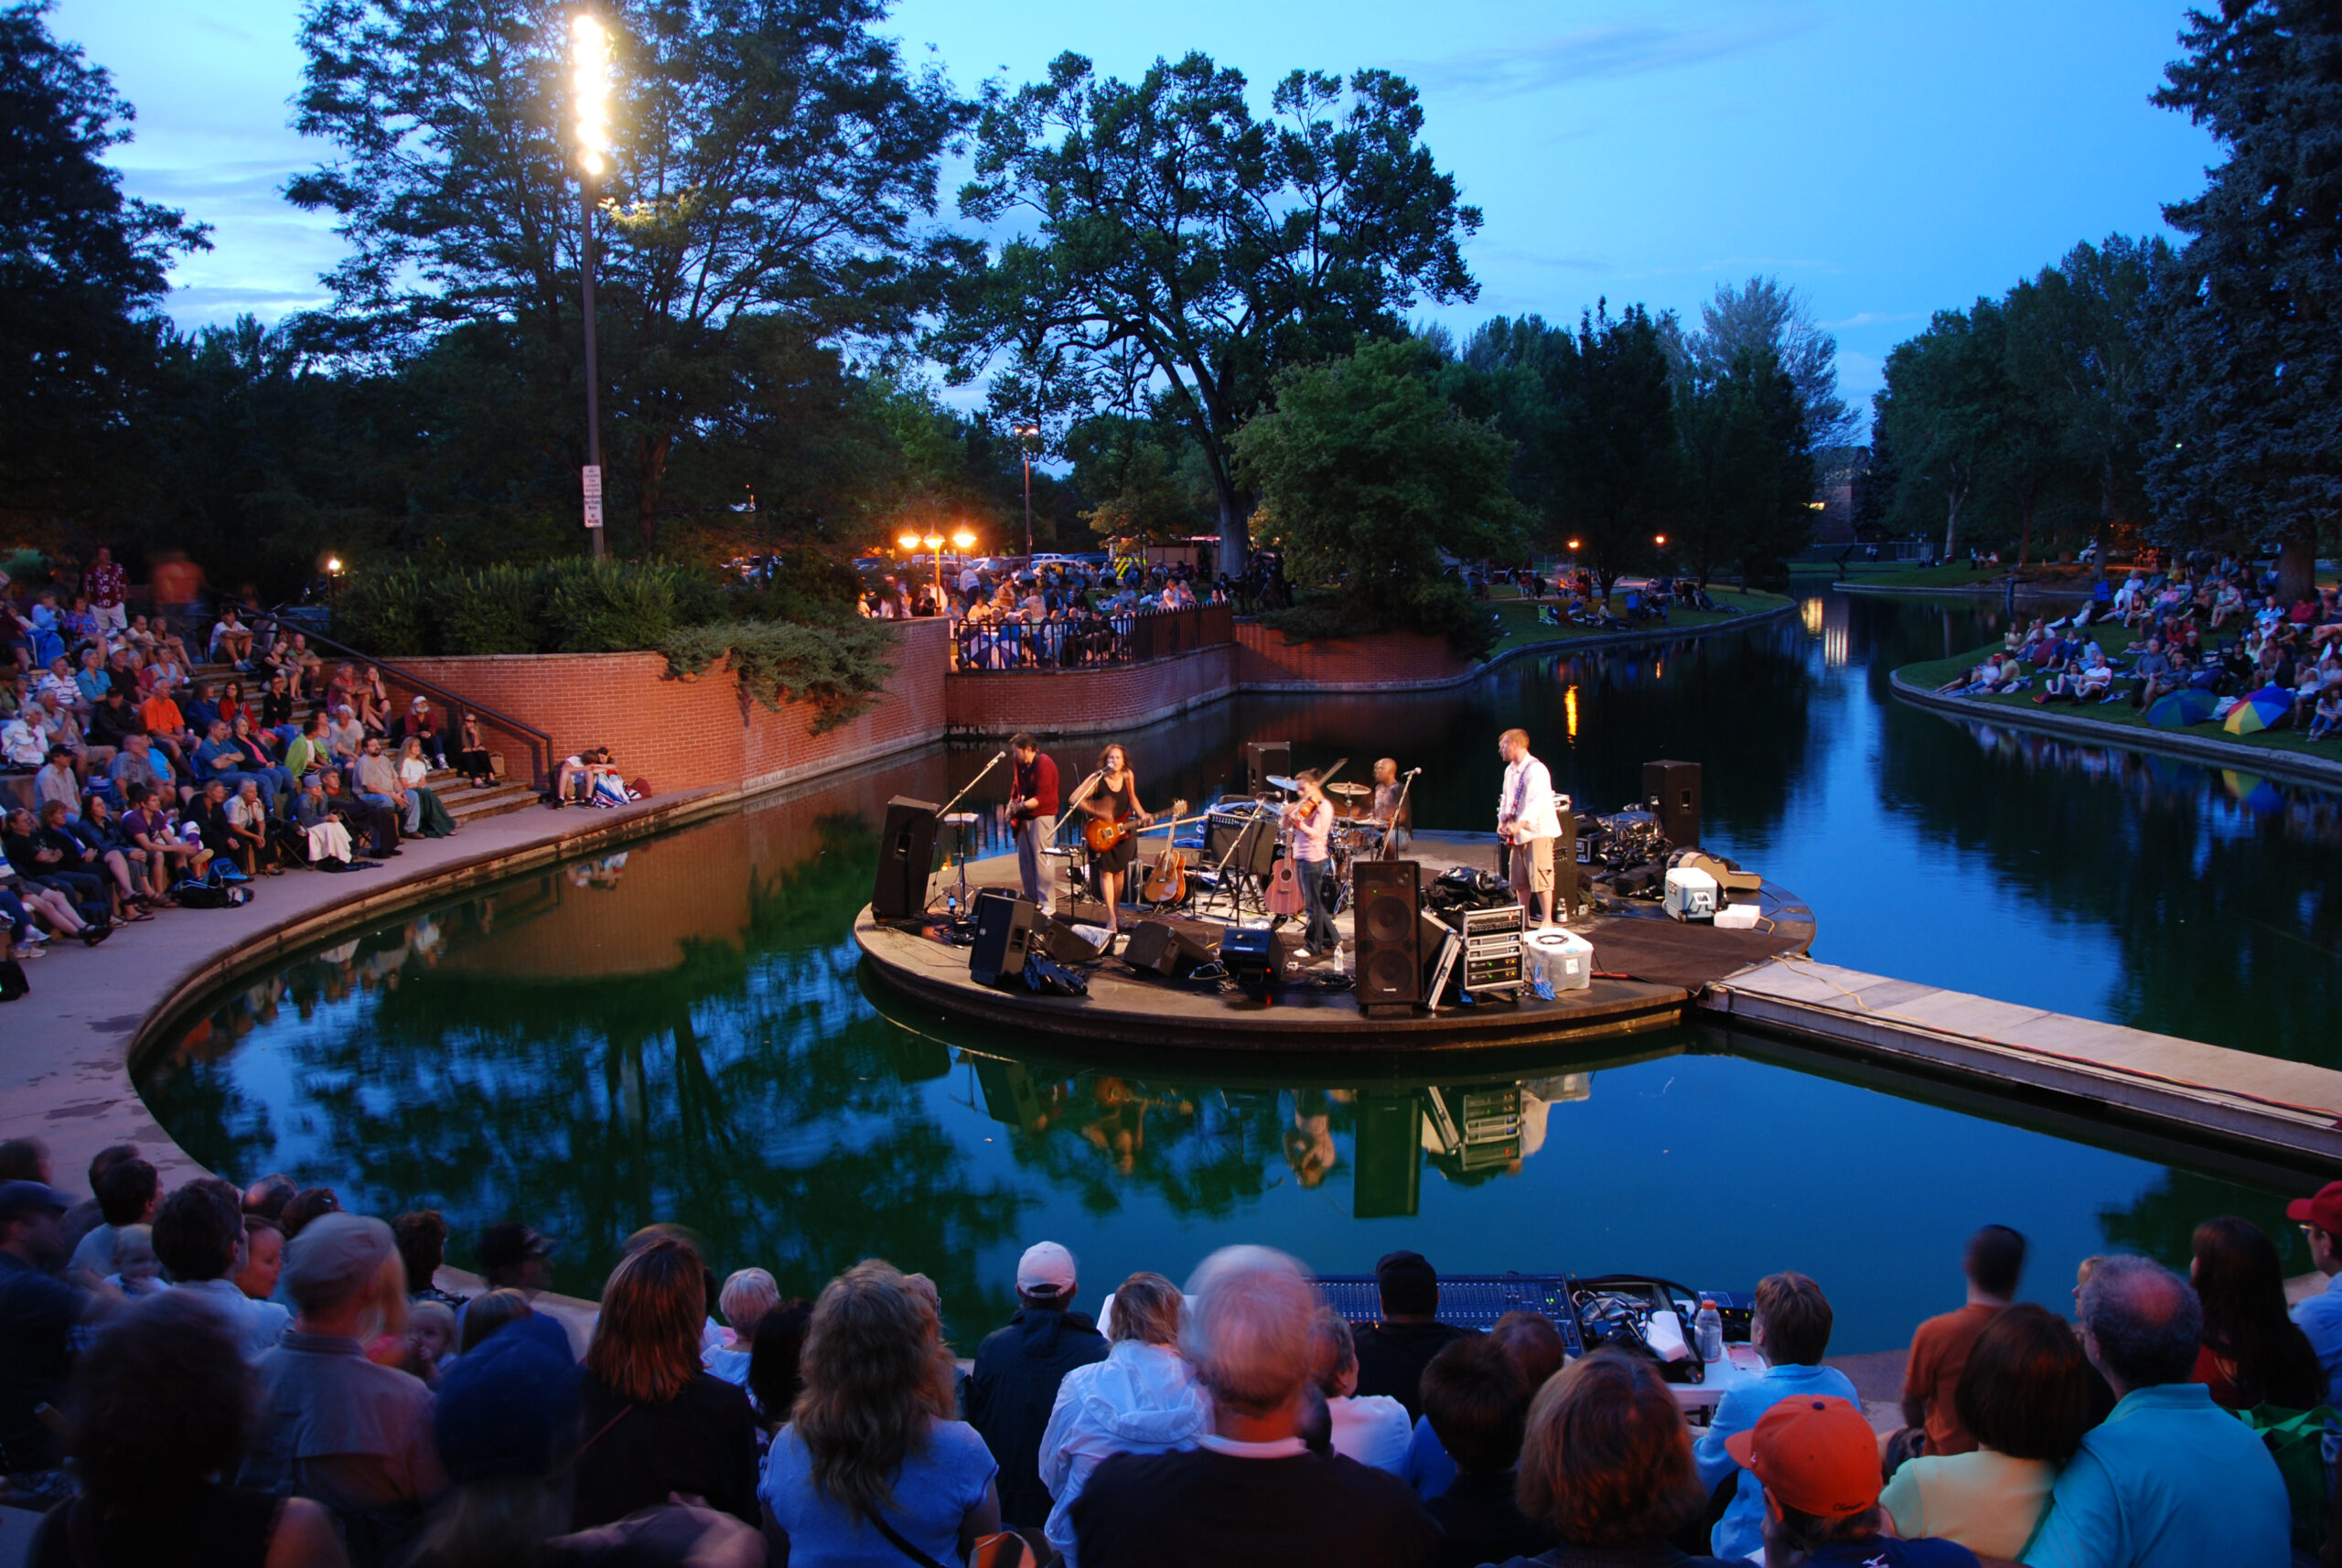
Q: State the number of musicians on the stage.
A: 5